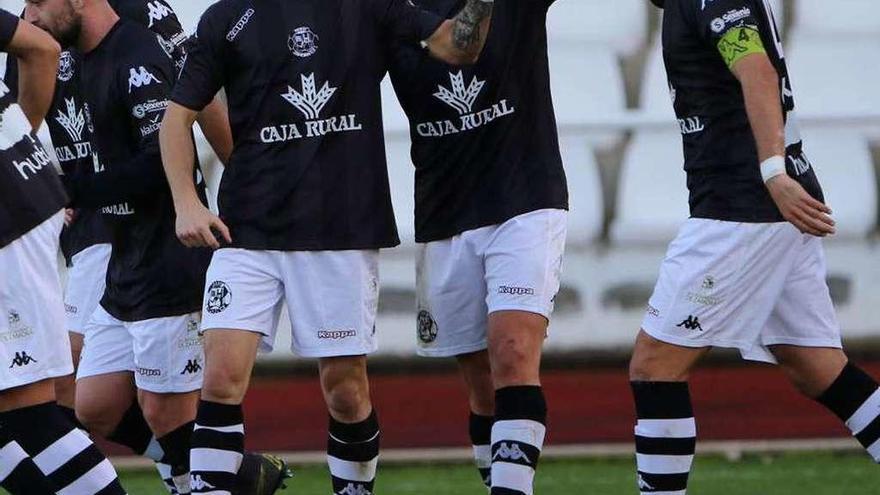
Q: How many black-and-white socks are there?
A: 10